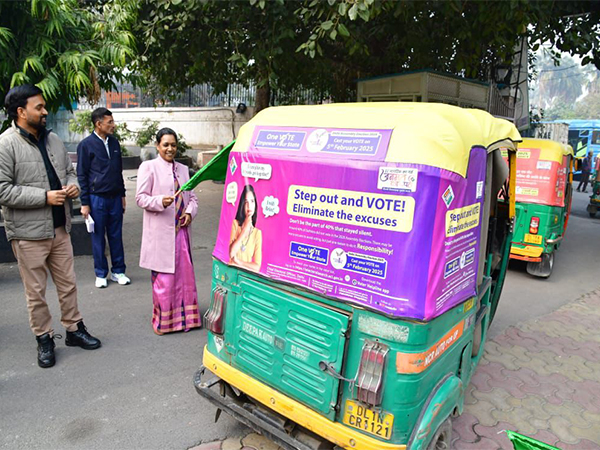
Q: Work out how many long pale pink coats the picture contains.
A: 1